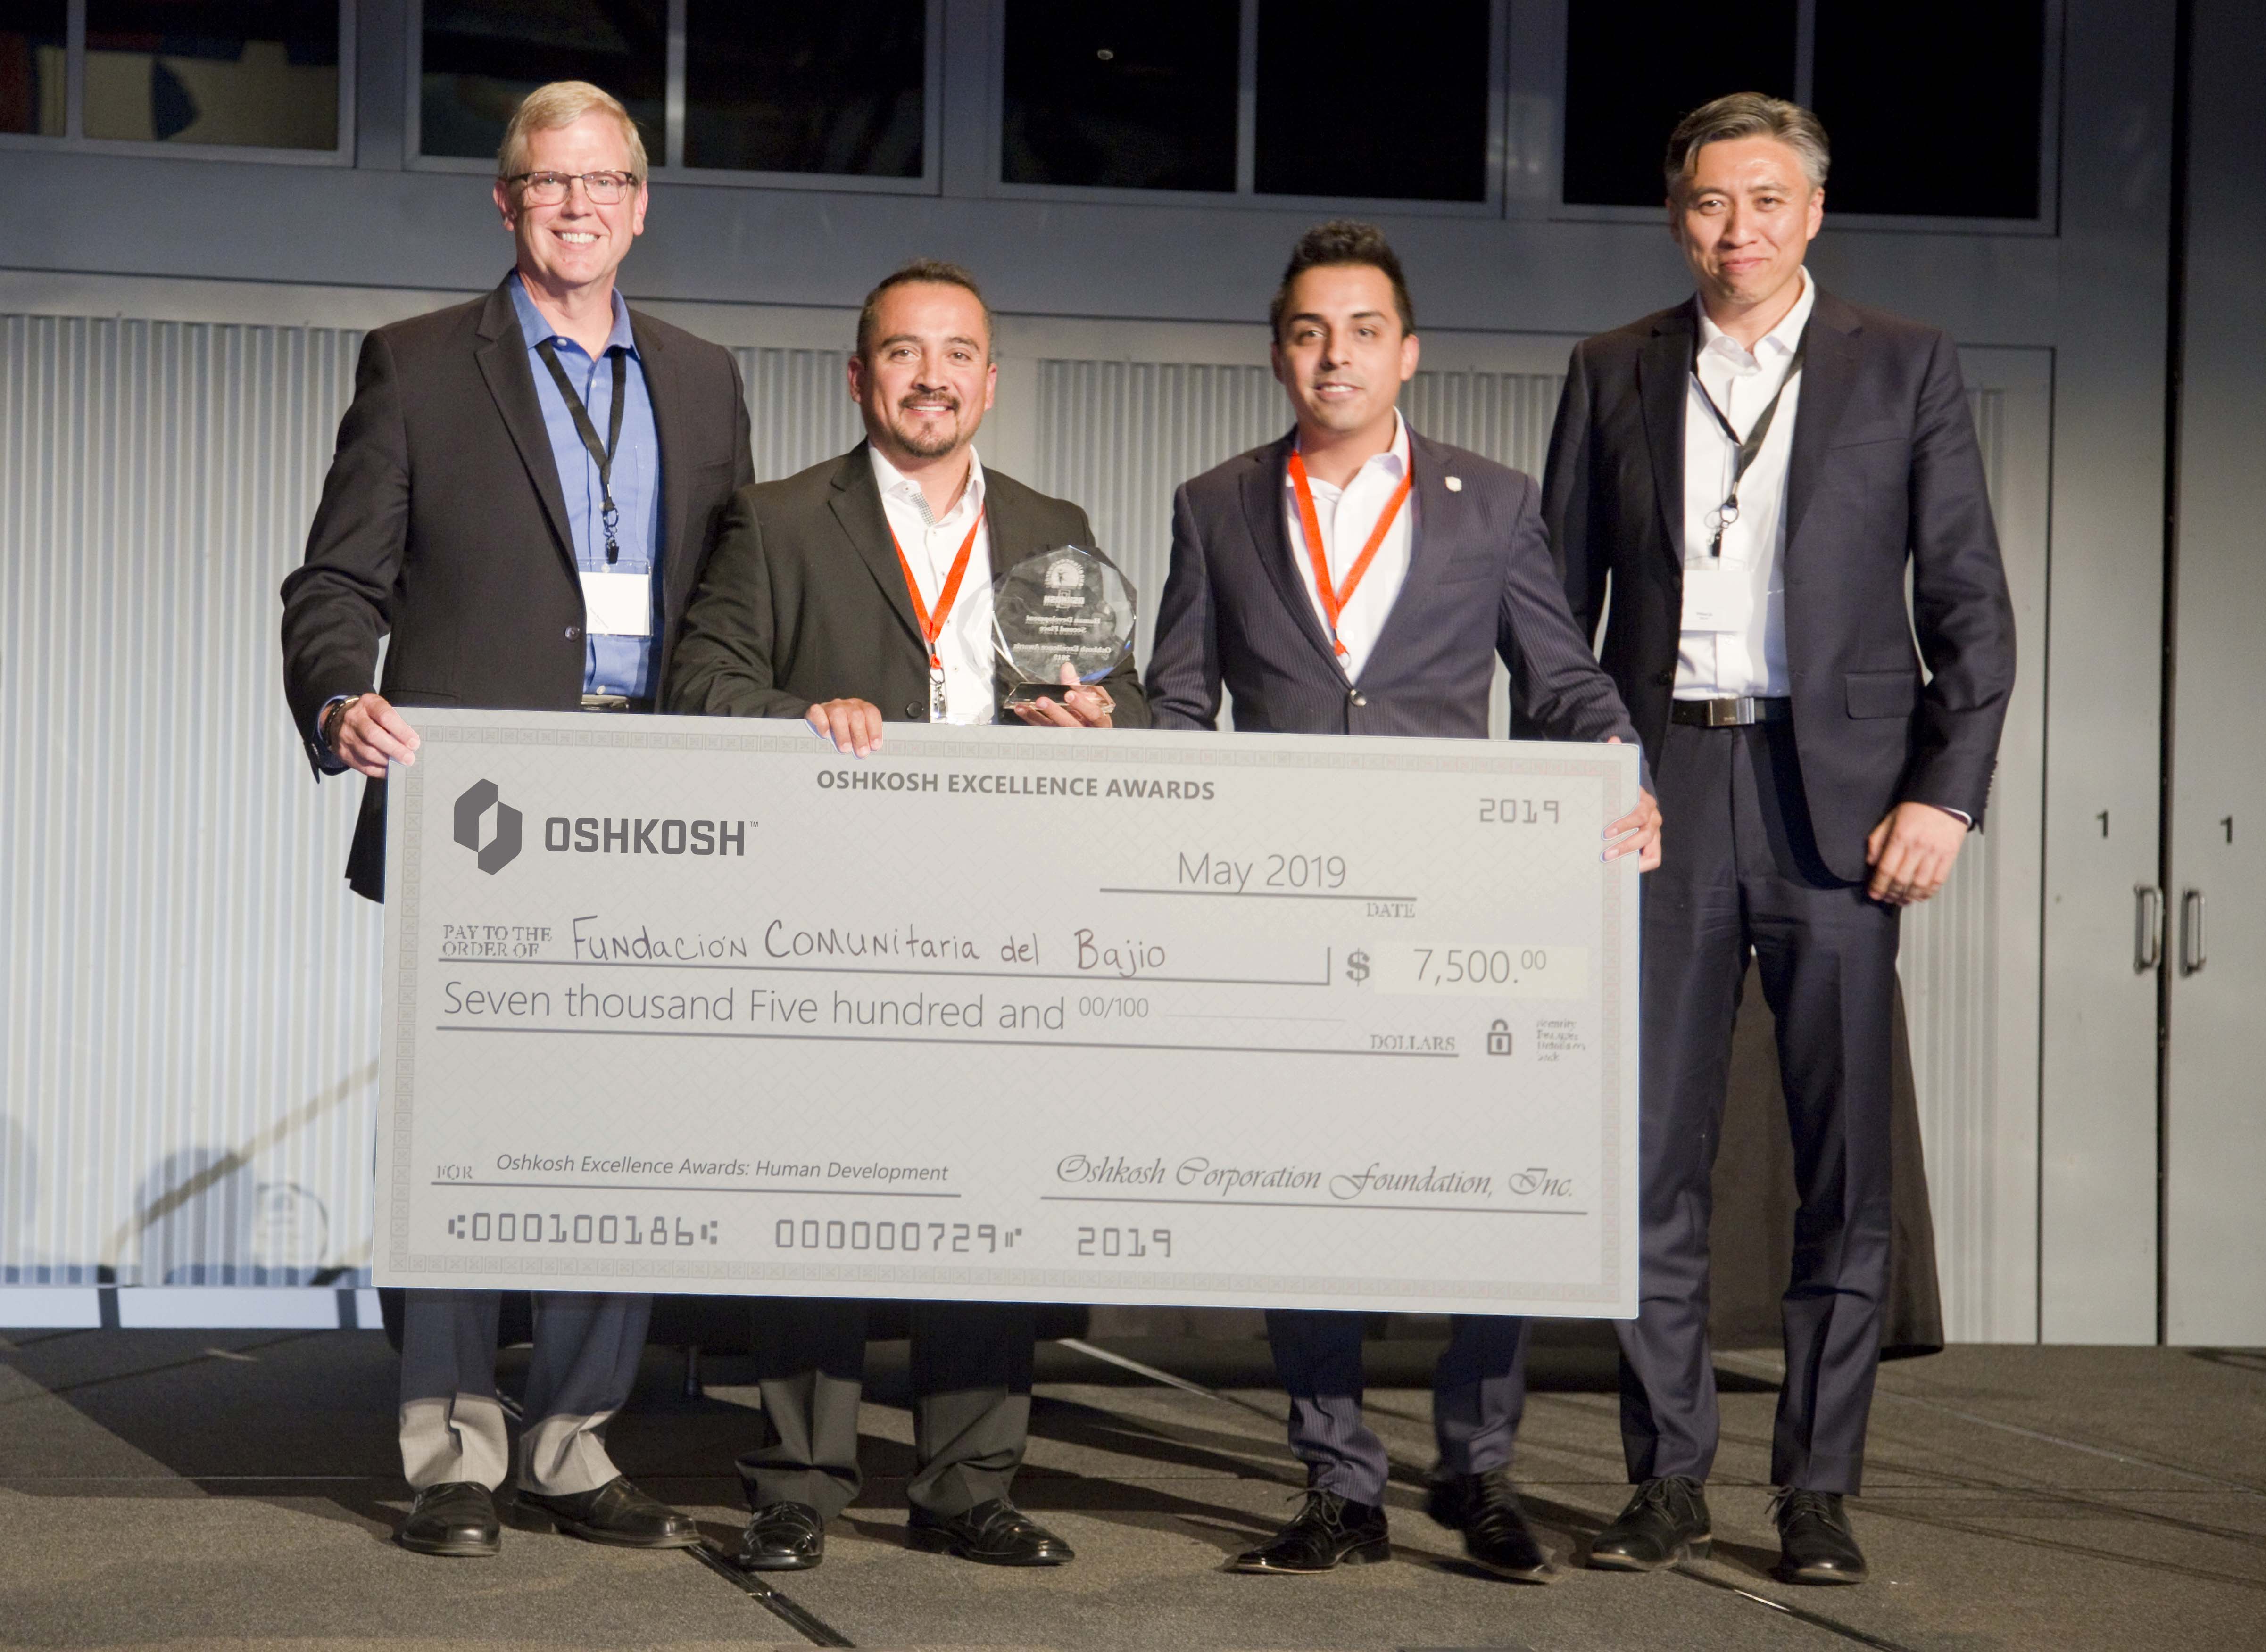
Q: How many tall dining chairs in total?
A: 0